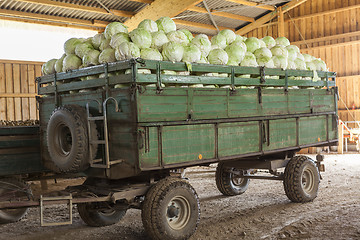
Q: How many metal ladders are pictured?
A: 1